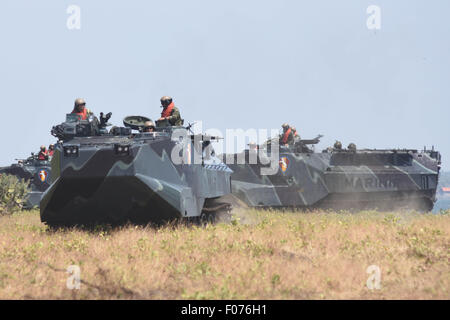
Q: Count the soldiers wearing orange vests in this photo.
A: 6